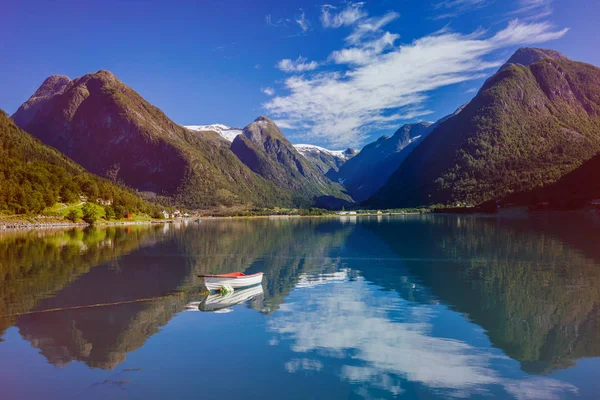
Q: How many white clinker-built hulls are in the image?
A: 1